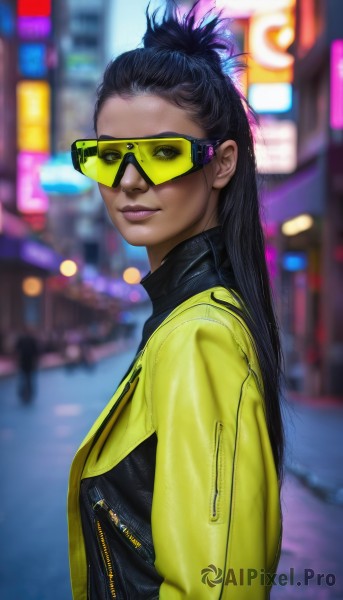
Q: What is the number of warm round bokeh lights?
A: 3